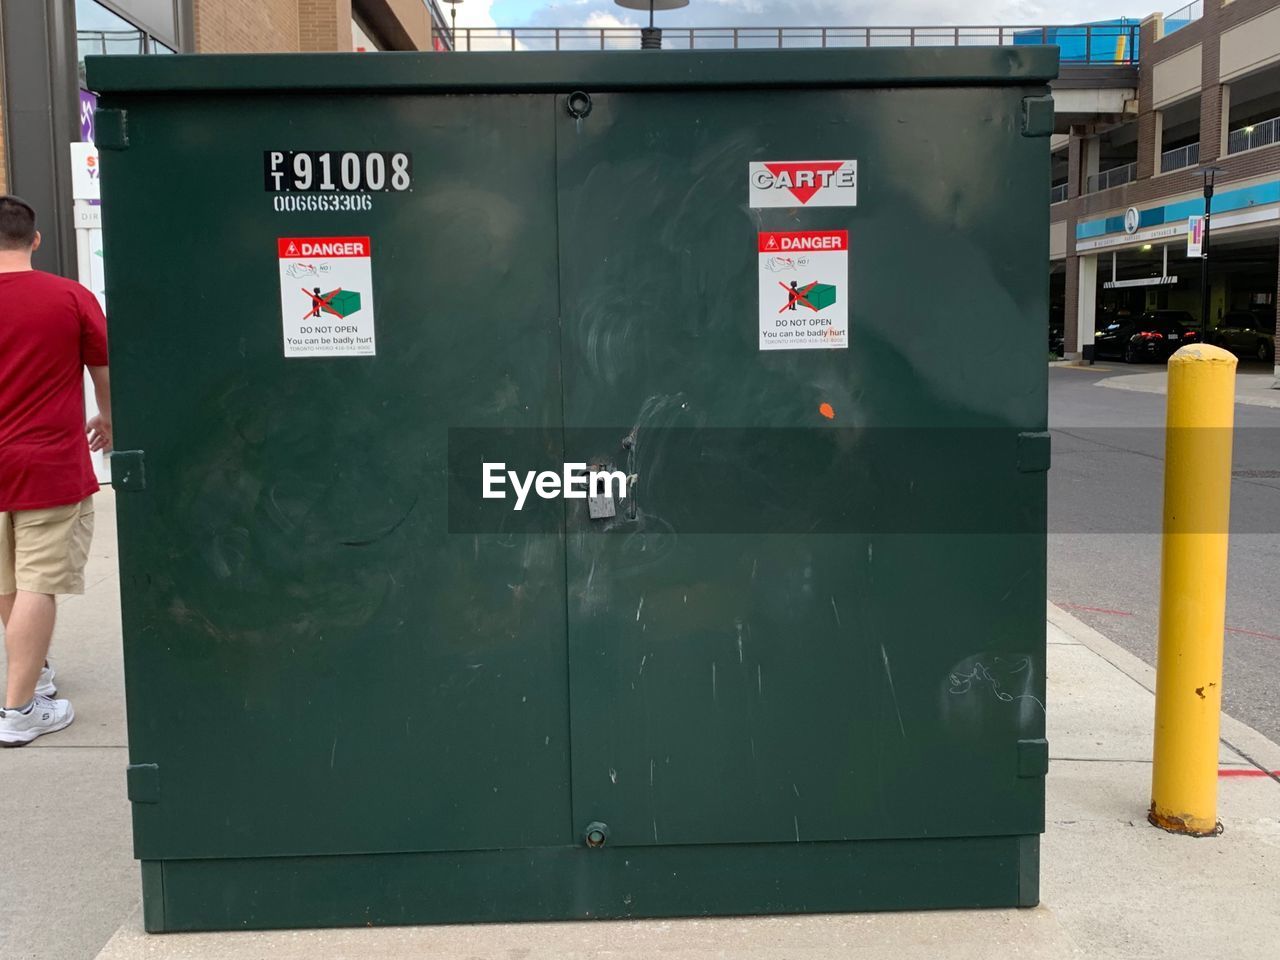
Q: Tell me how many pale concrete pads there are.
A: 1